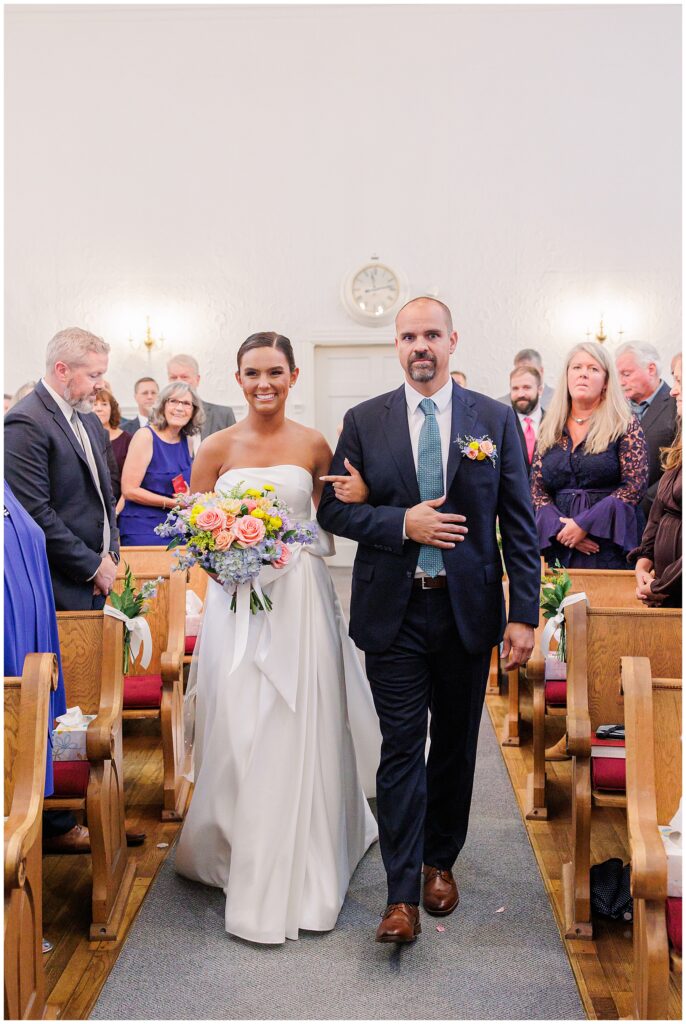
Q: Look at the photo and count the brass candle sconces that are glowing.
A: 2